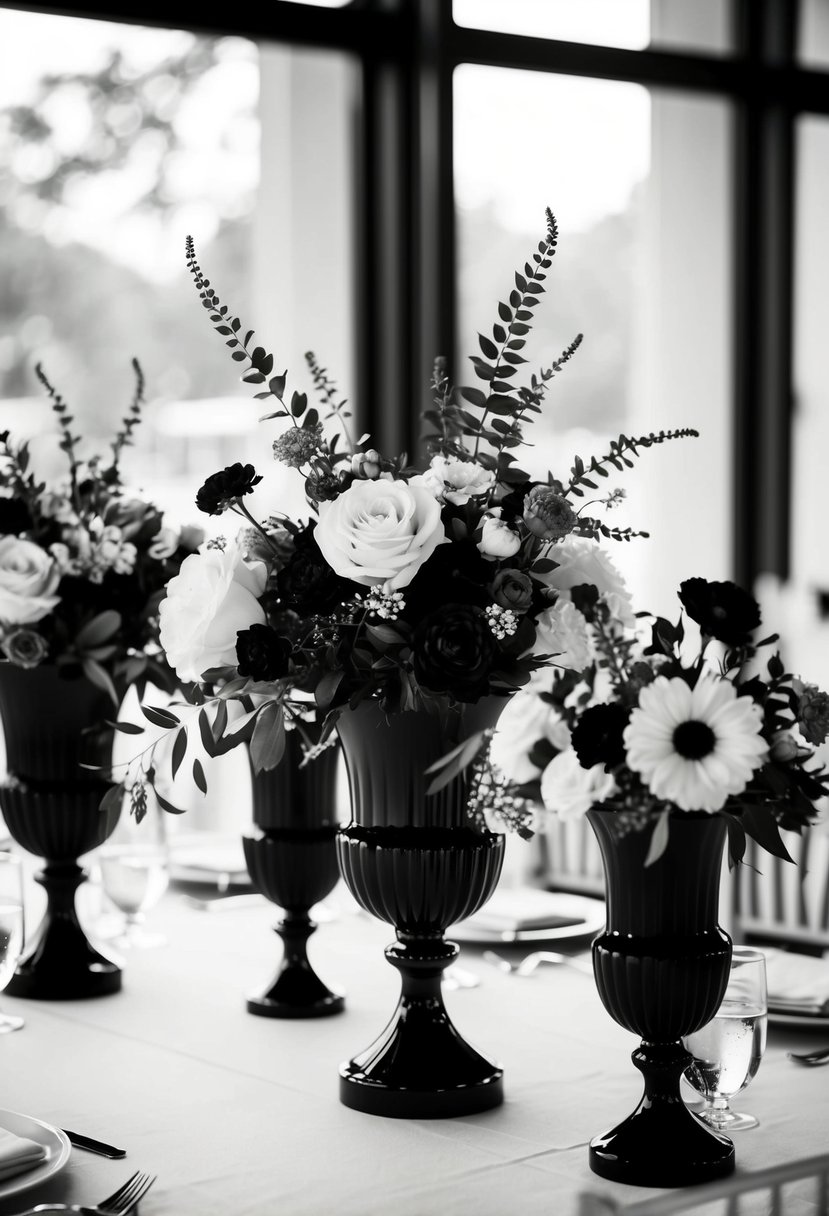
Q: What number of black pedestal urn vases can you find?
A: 4